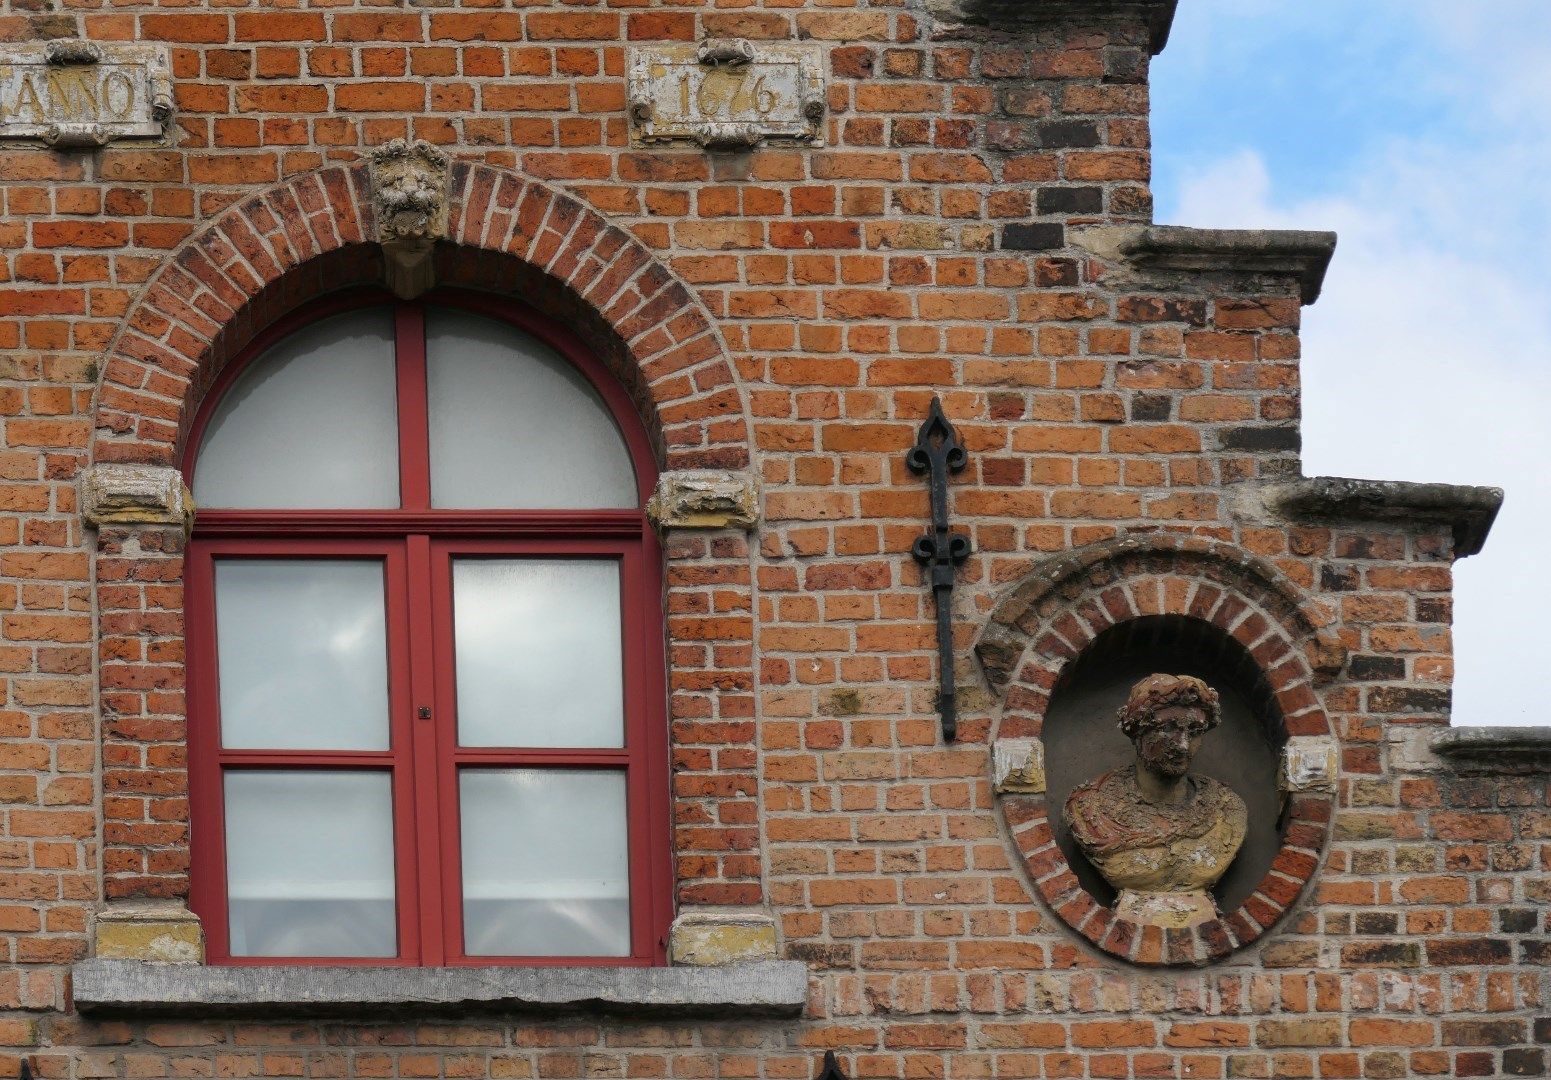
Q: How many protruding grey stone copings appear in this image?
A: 4